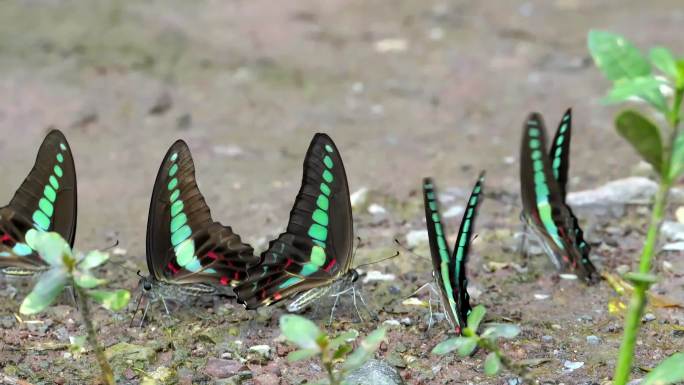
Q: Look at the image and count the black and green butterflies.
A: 5